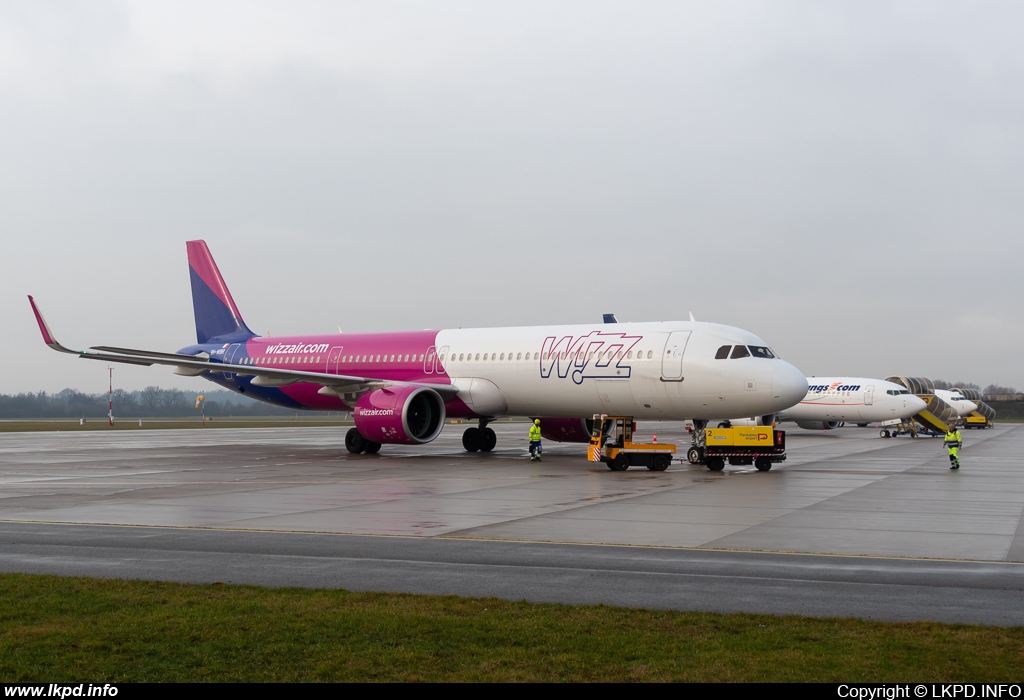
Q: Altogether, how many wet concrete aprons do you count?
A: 1